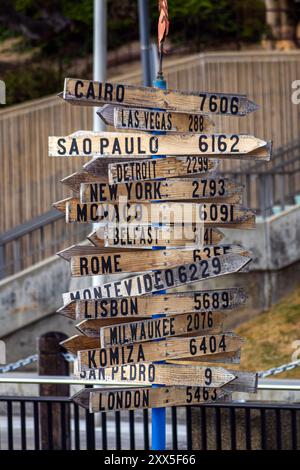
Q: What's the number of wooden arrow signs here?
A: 14